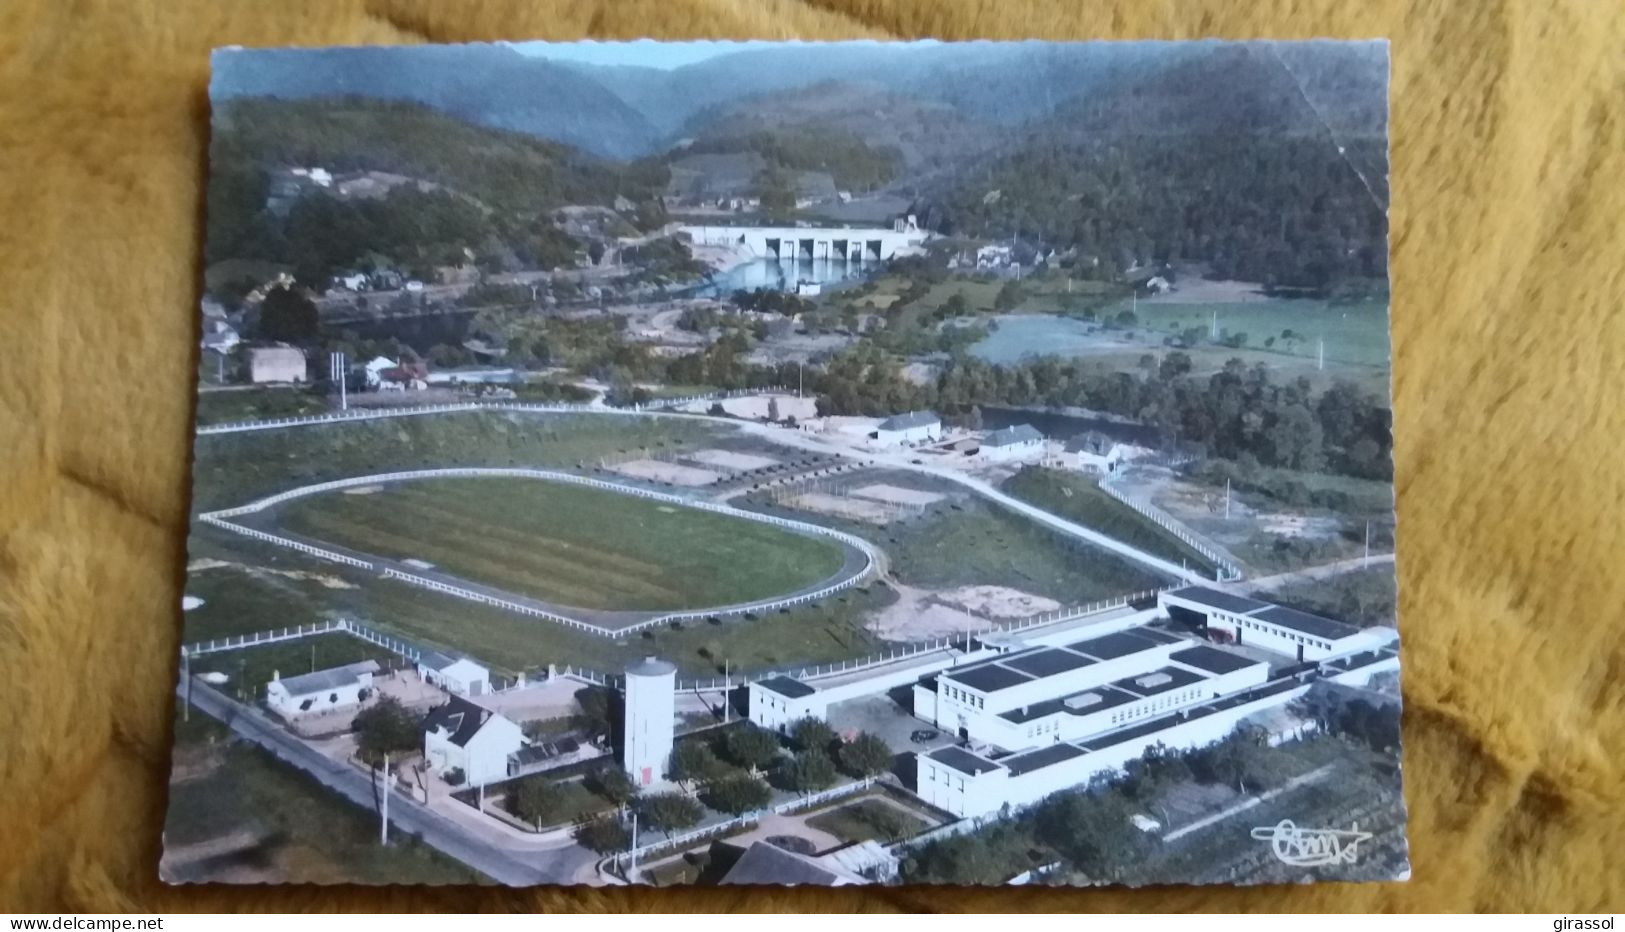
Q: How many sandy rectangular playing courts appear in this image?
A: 4